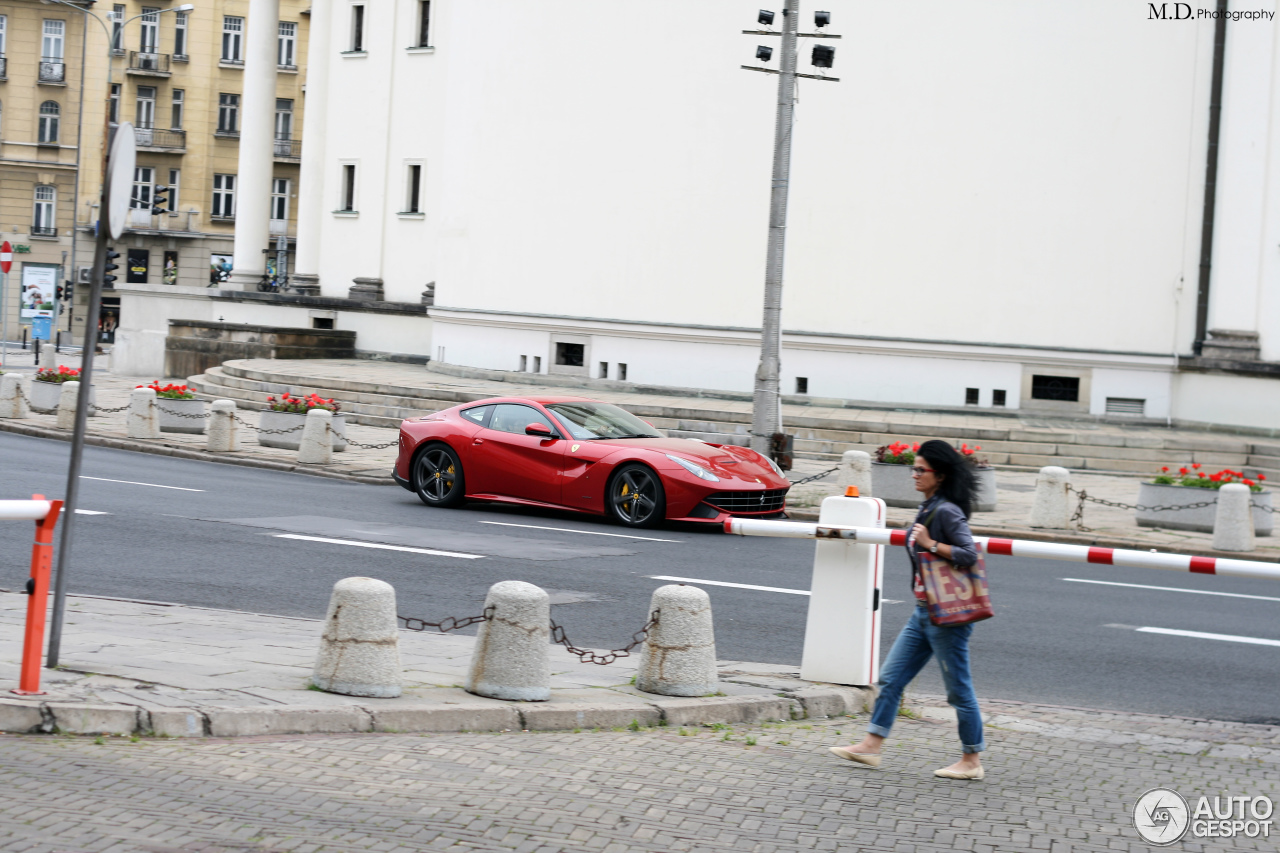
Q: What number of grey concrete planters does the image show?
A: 5